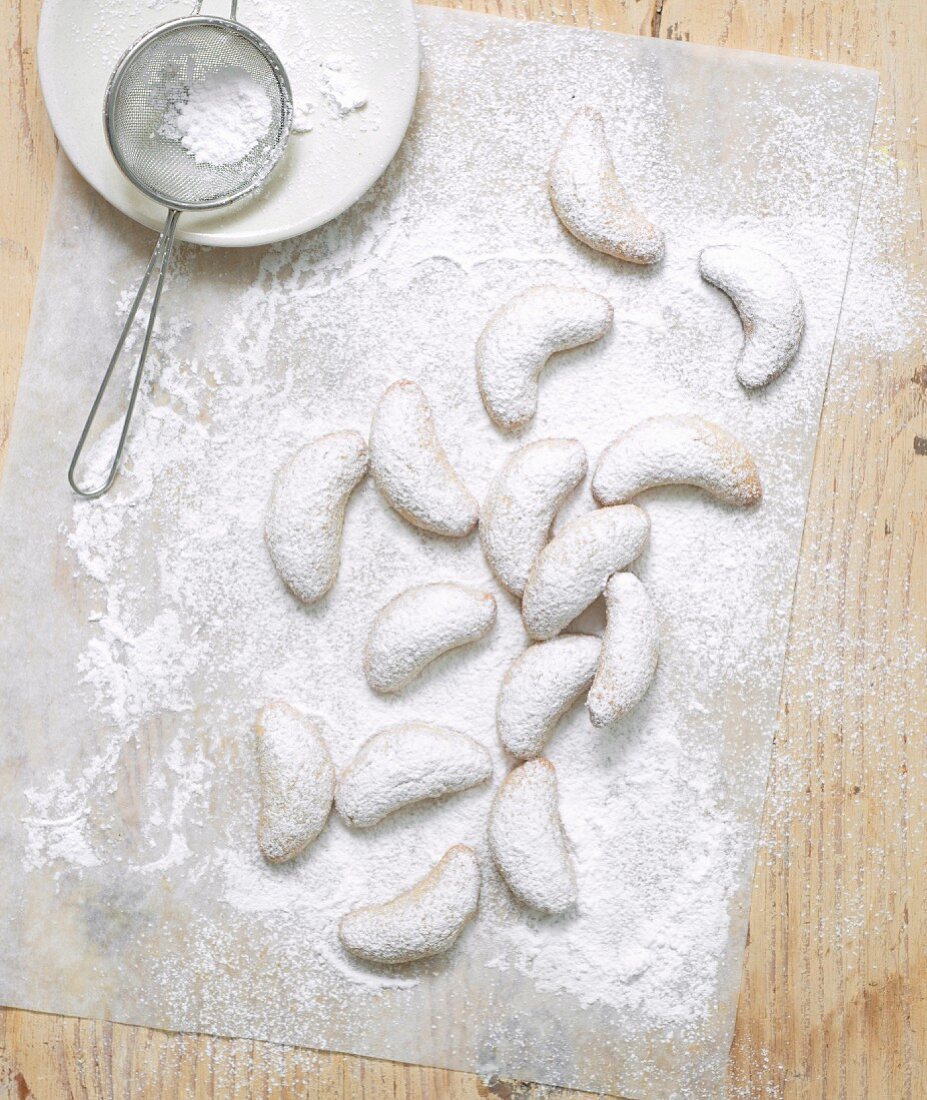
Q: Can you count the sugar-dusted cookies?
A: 15